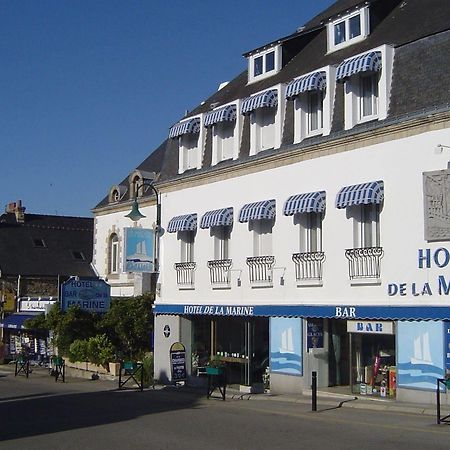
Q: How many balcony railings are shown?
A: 5